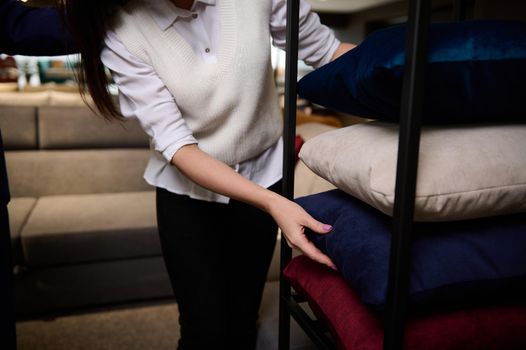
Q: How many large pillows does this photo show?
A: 4